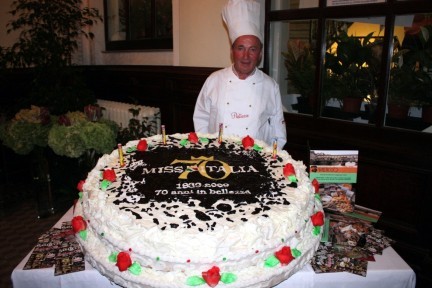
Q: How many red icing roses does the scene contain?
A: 12